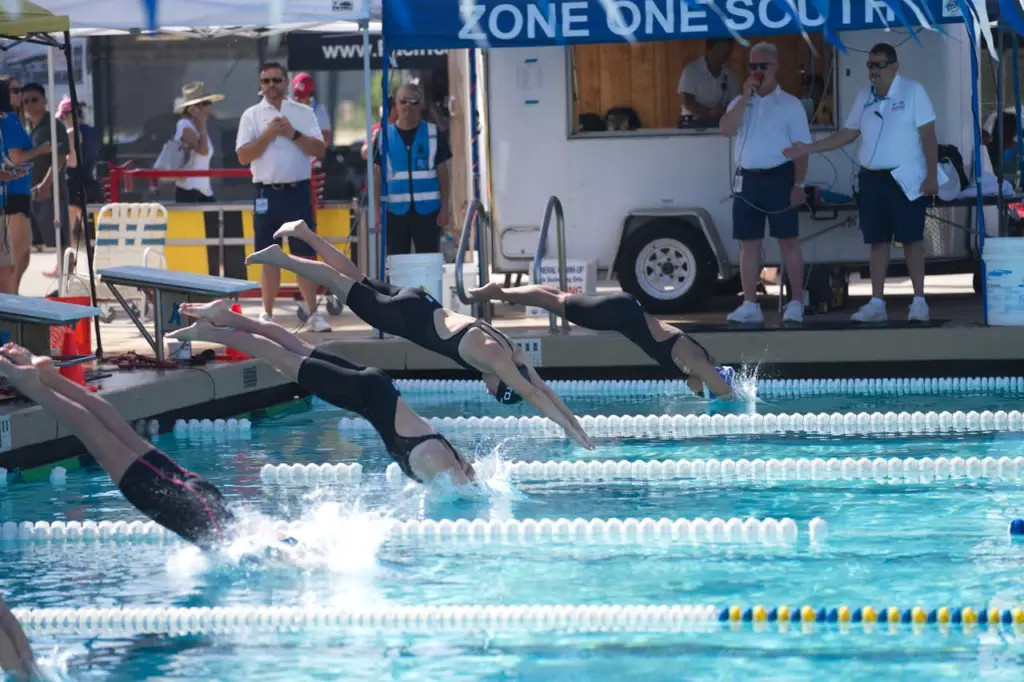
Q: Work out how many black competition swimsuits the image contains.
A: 4